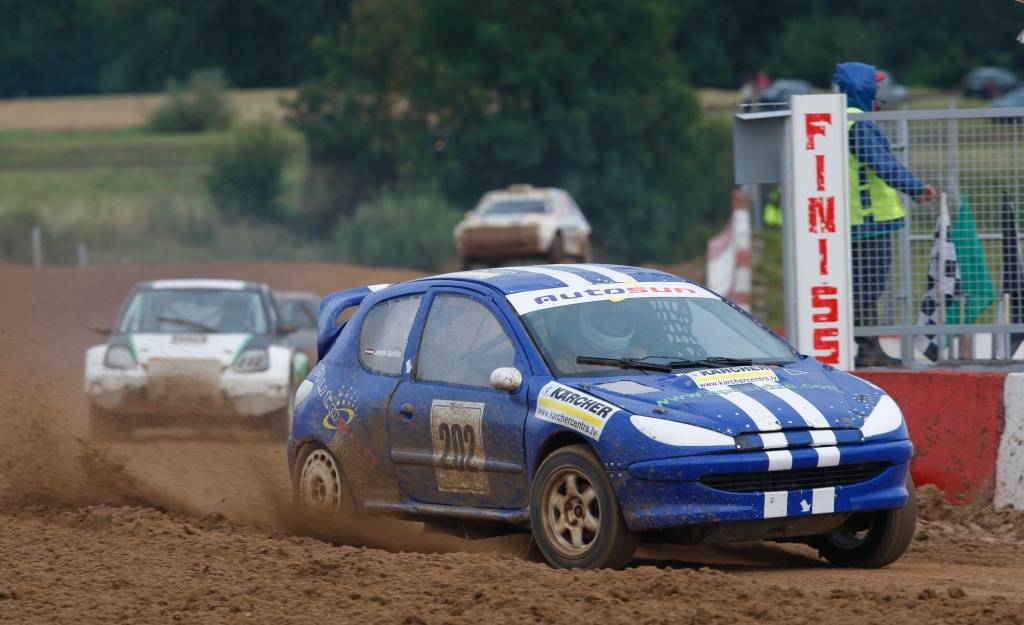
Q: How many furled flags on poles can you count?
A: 3